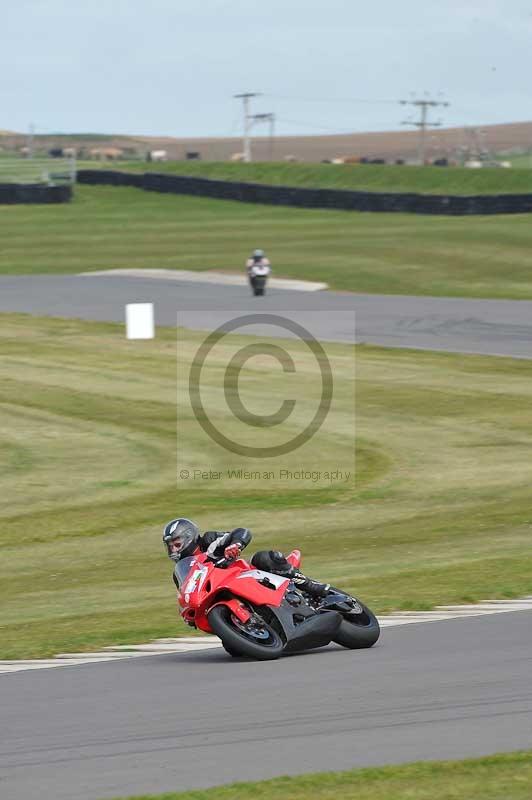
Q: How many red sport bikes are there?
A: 1